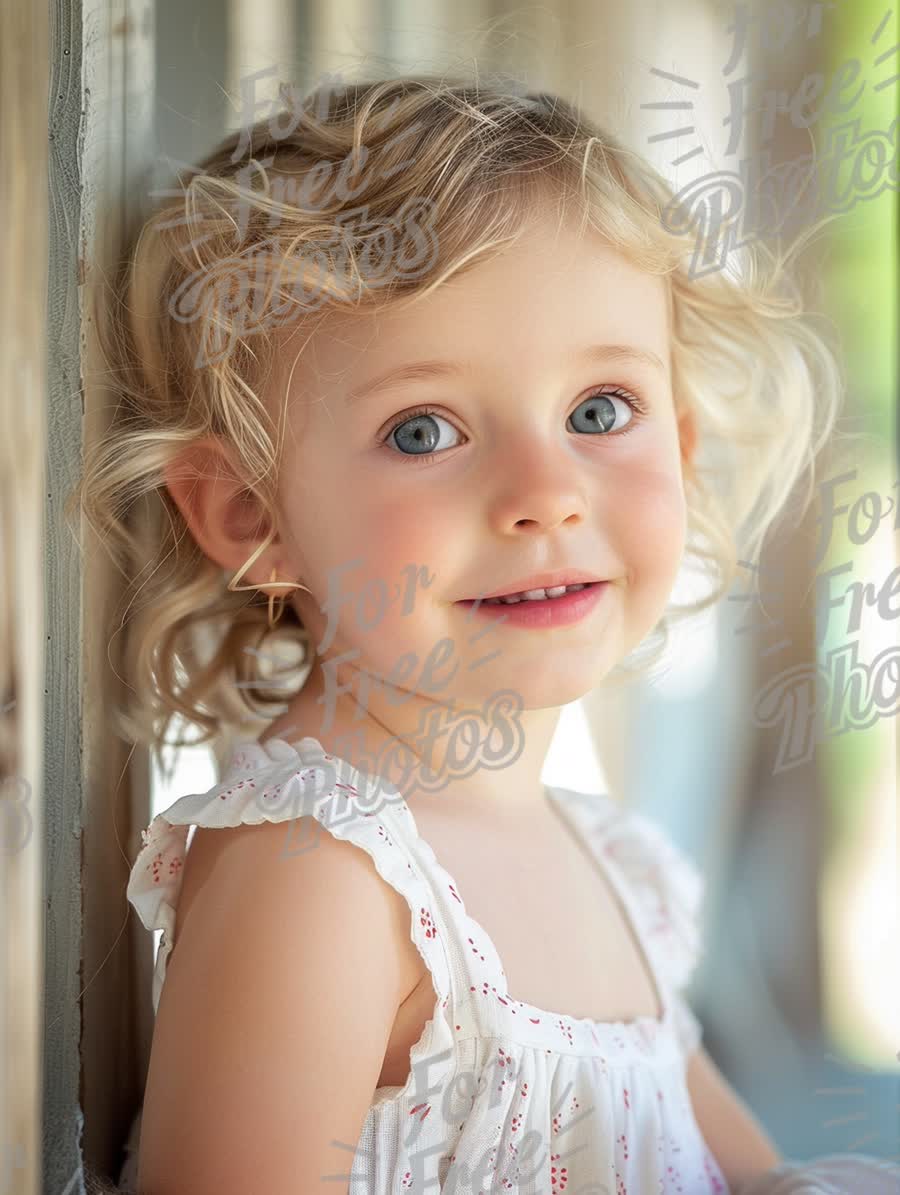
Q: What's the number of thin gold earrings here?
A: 1